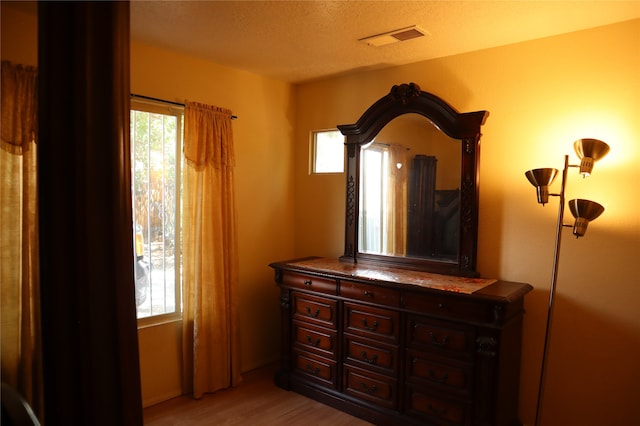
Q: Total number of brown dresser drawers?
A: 12